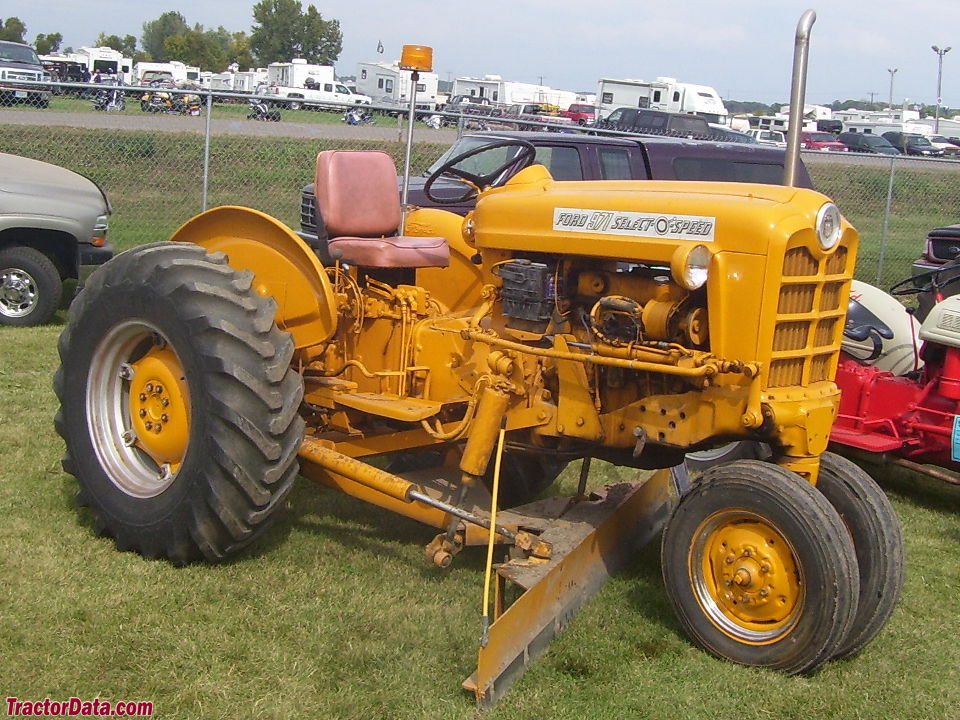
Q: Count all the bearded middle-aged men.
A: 0